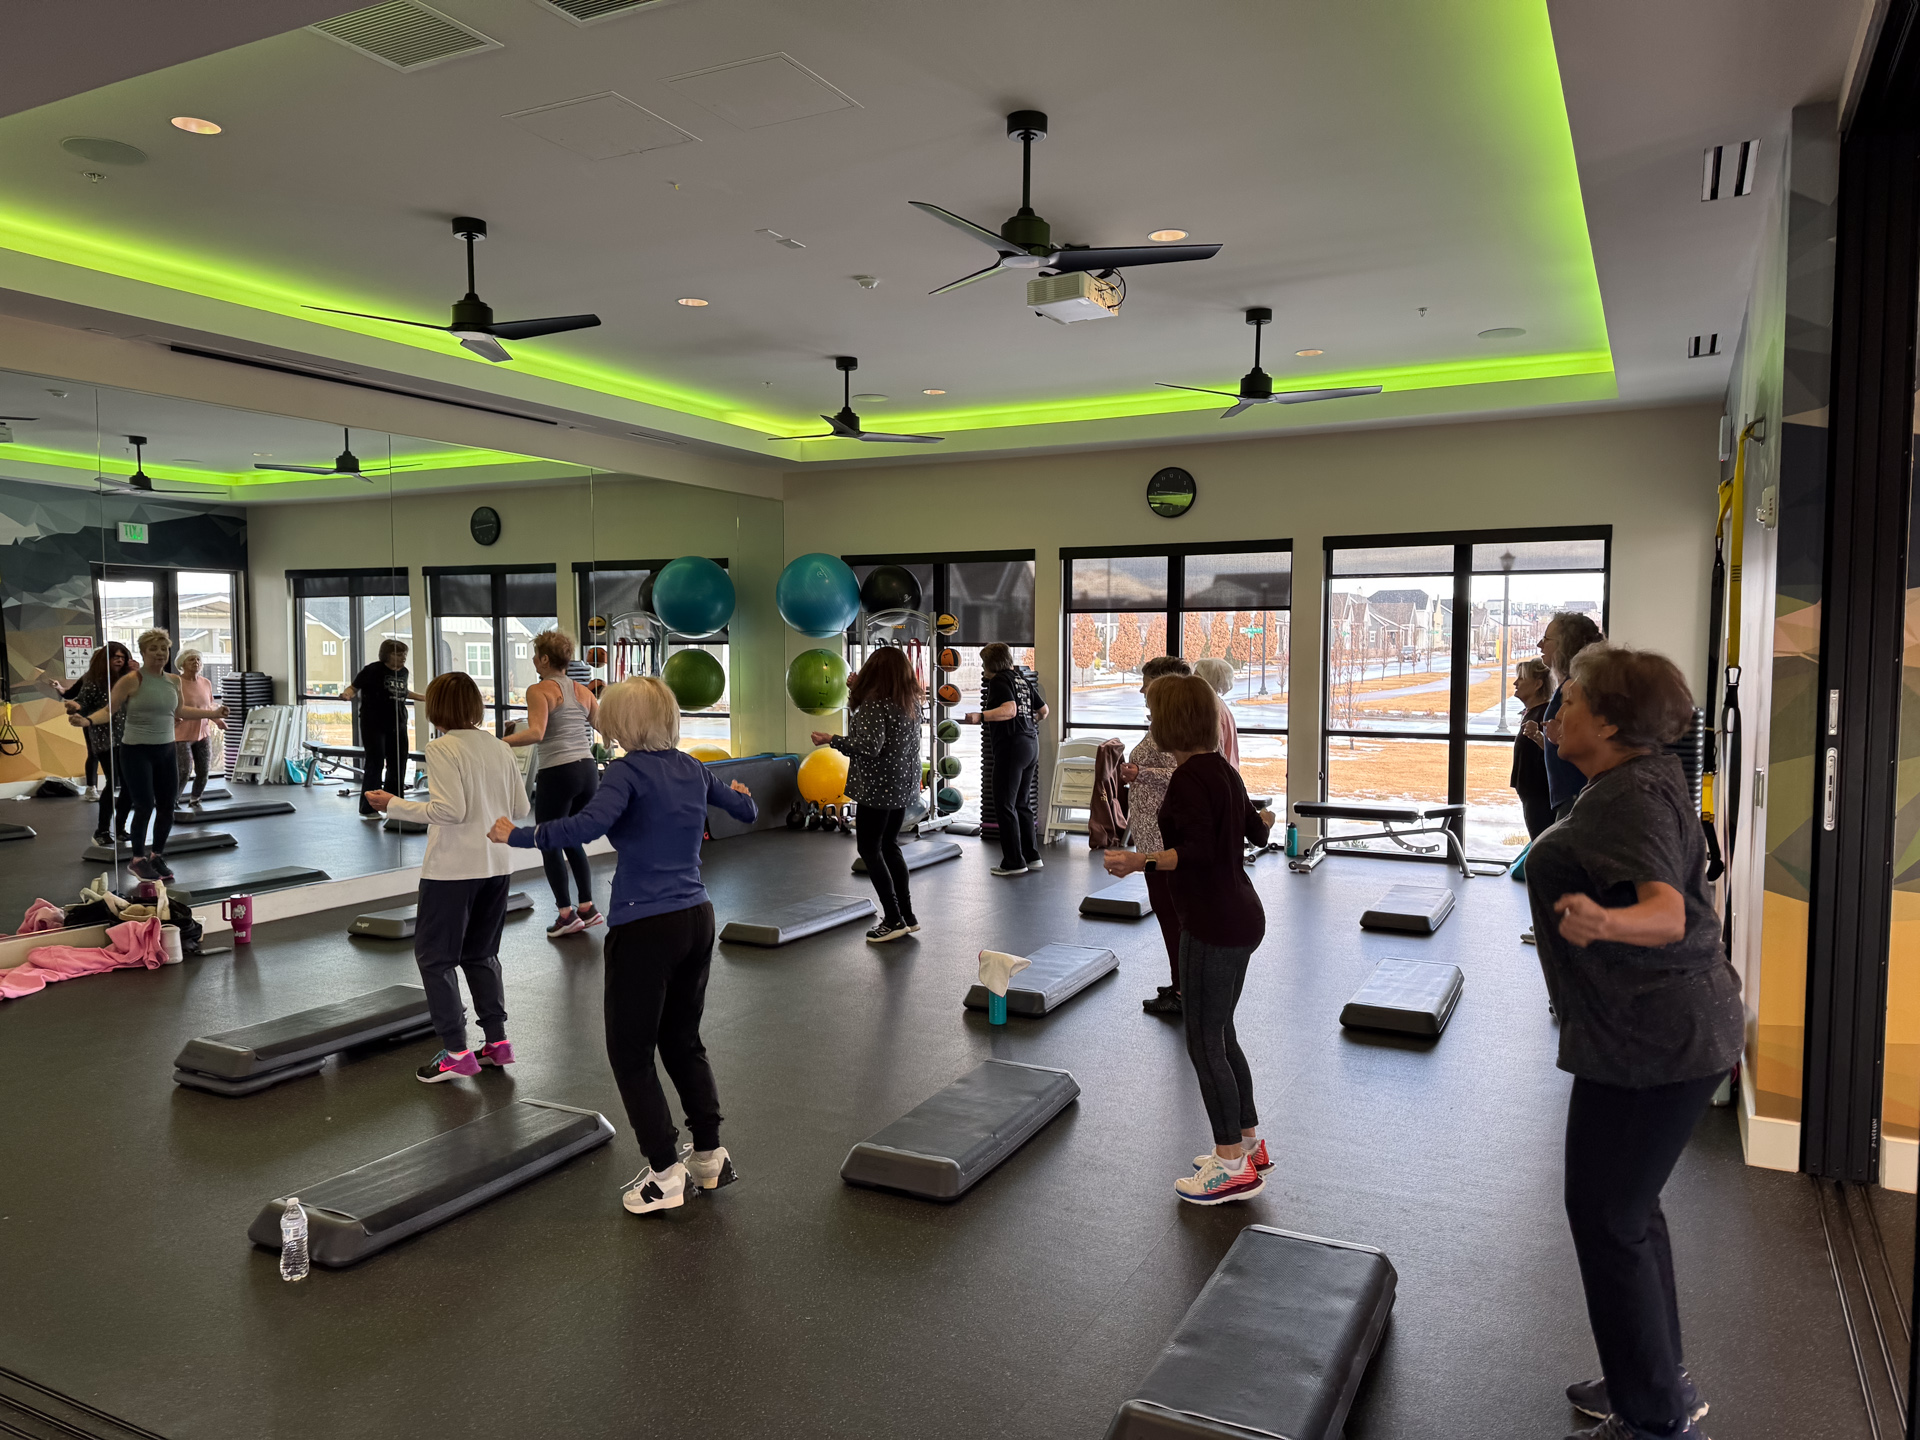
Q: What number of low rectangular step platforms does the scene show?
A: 11